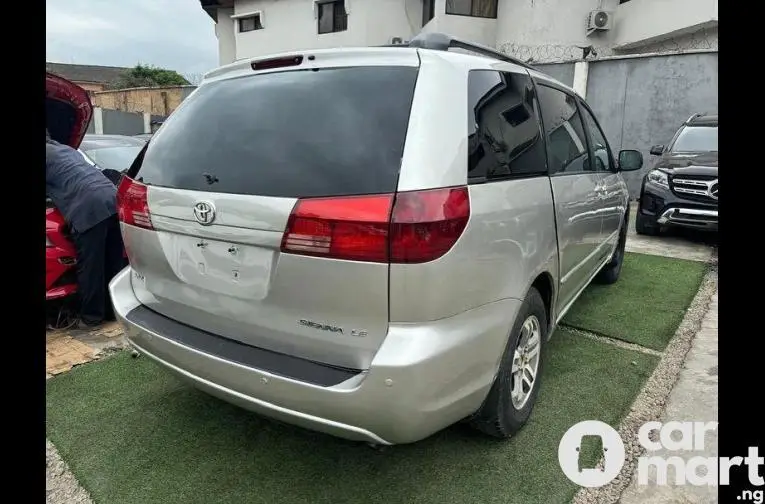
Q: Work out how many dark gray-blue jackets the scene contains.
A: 1